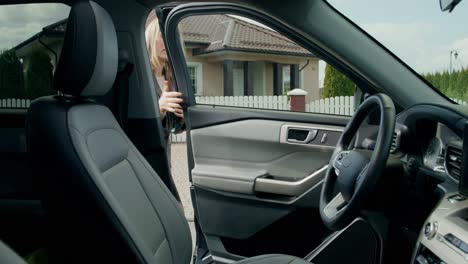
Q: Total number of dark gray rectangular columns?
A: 4